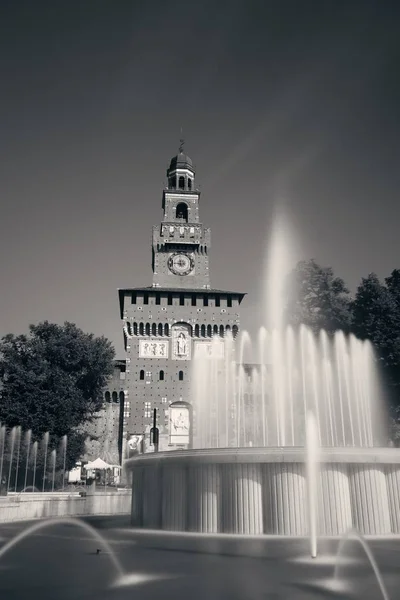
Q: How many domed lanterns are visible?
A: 1